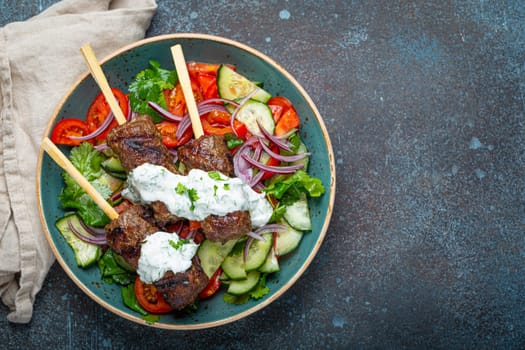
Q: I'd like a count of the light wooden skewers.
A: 3